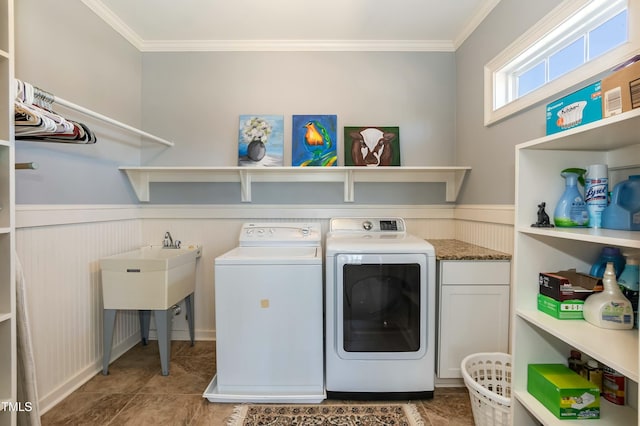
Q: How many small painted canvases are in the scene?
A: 3